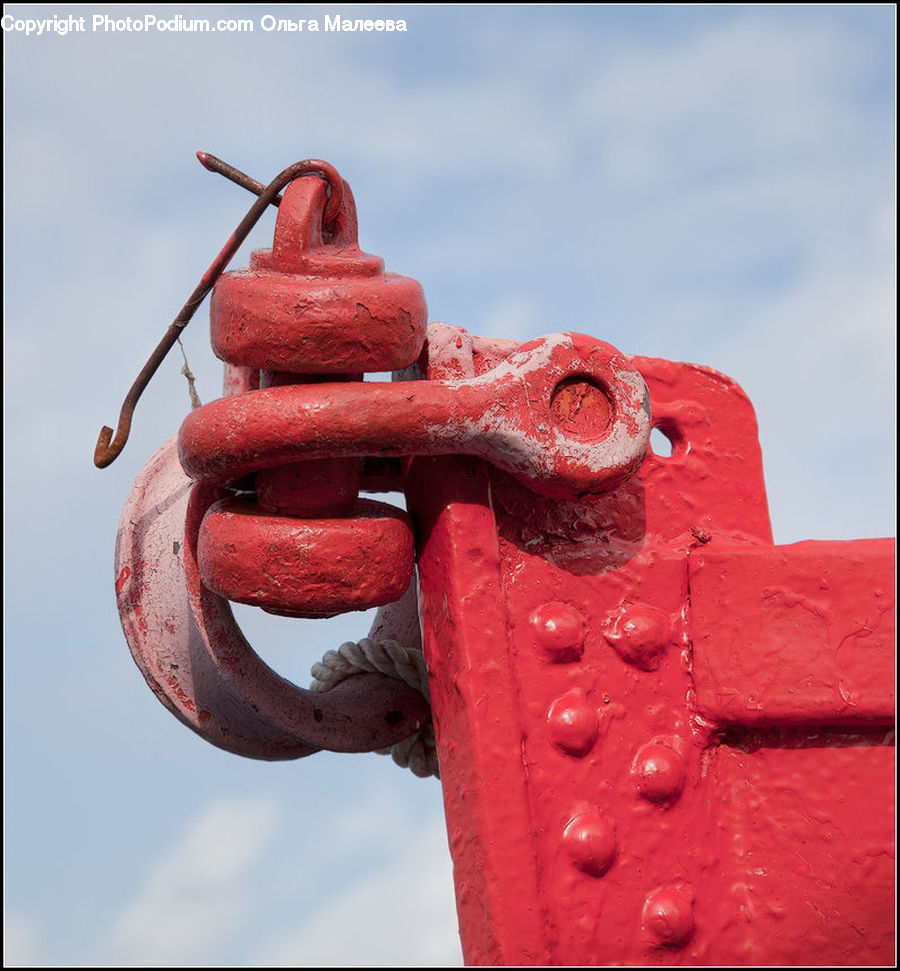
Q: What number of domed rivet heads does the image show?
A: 6